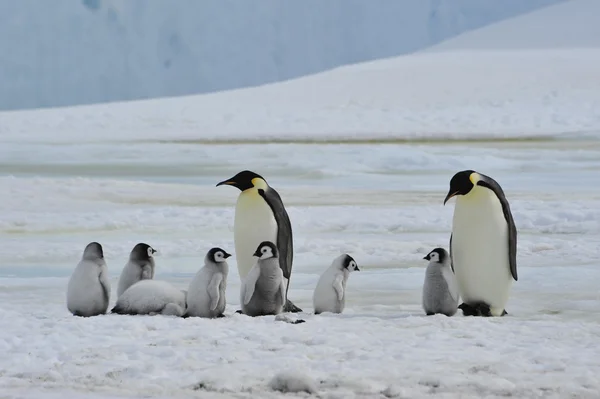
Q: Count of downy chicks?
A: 7